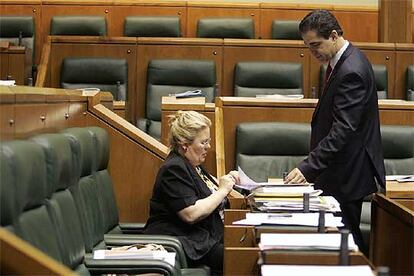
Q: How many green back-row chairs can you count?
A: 5